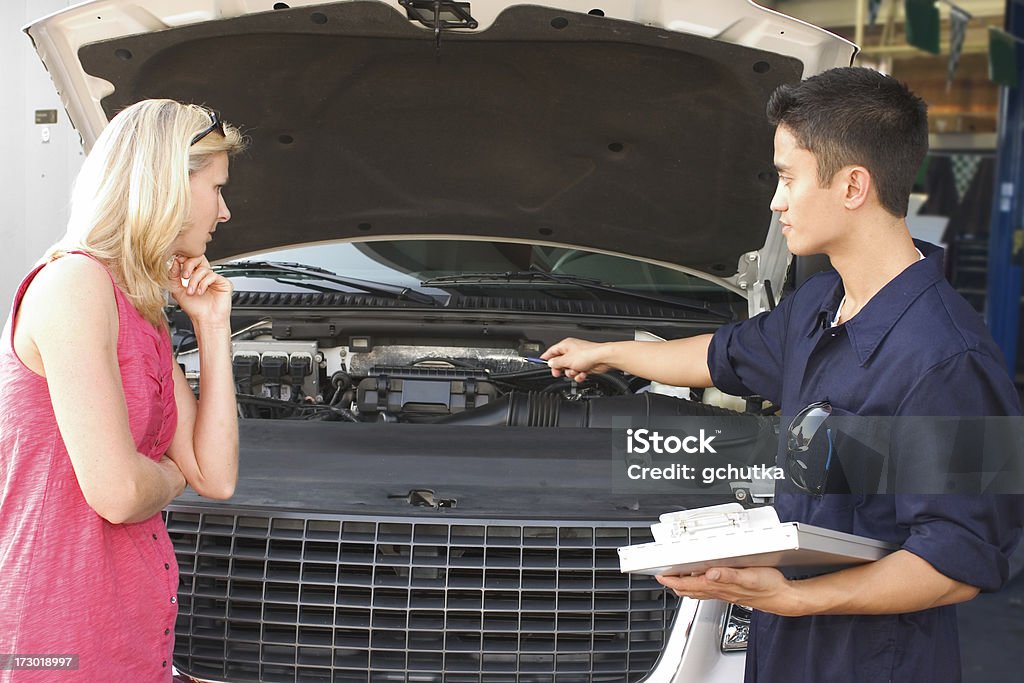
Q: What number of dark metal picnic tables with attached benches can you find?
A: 0